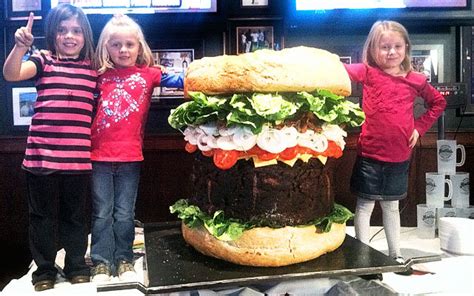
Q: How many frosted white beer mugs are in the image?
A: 6